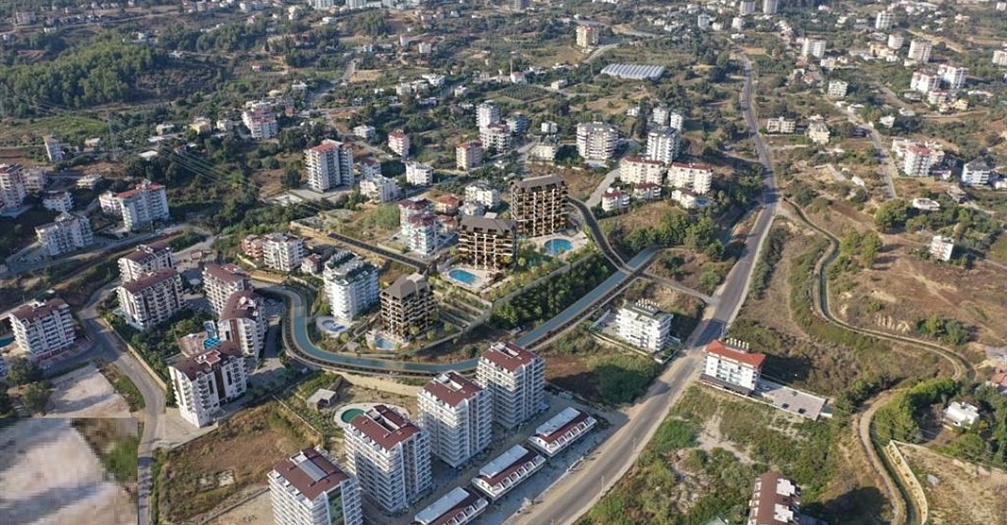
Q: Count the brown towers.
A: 3